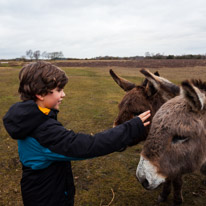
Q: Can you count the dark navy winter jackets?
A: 1